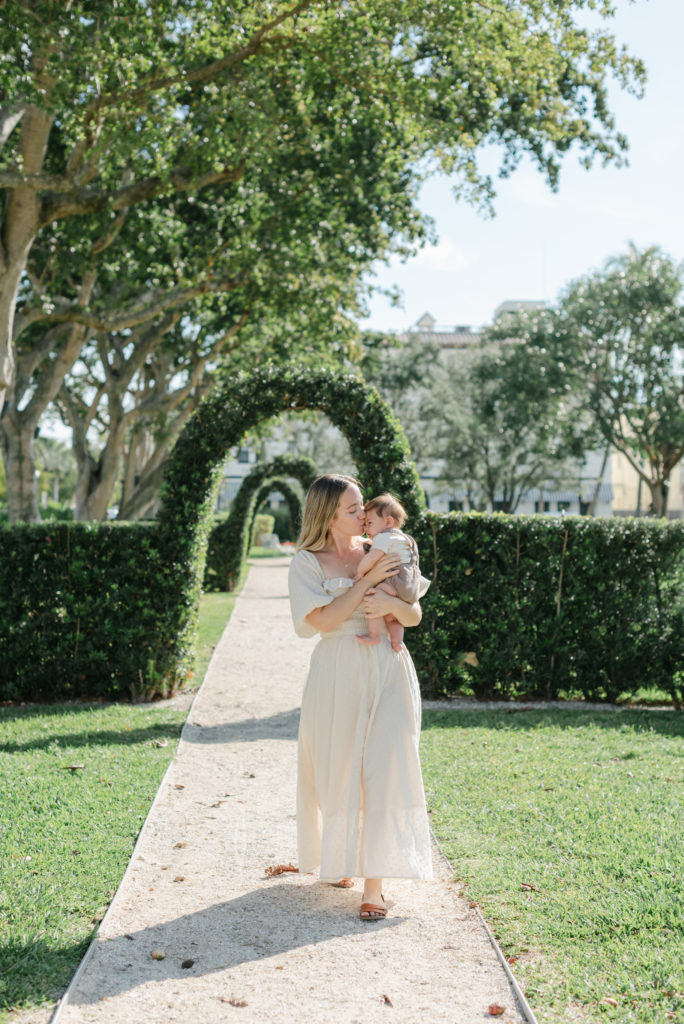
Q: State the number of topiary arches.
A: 3